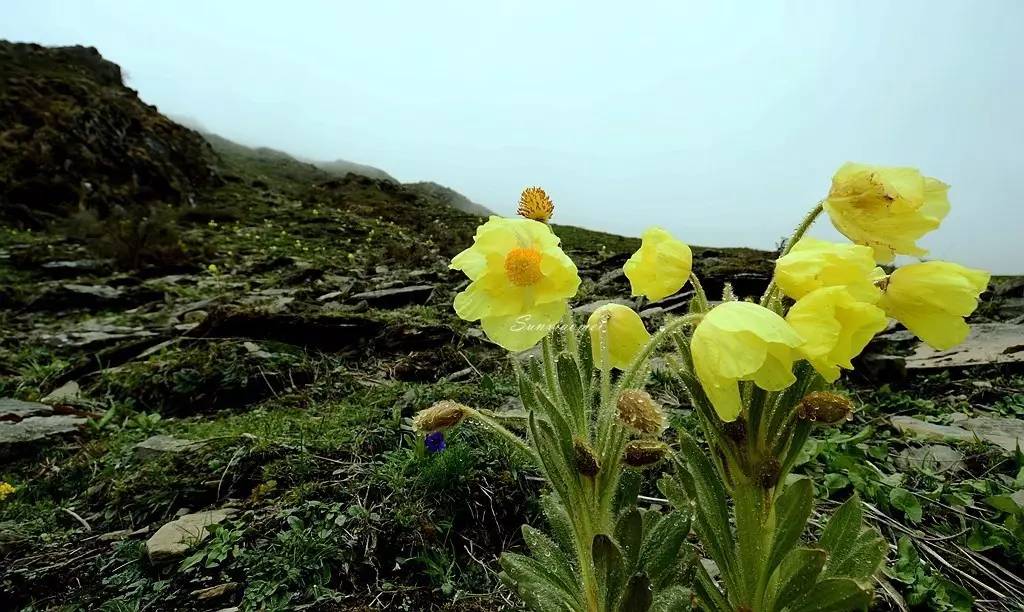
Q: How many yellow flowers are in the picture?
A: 8